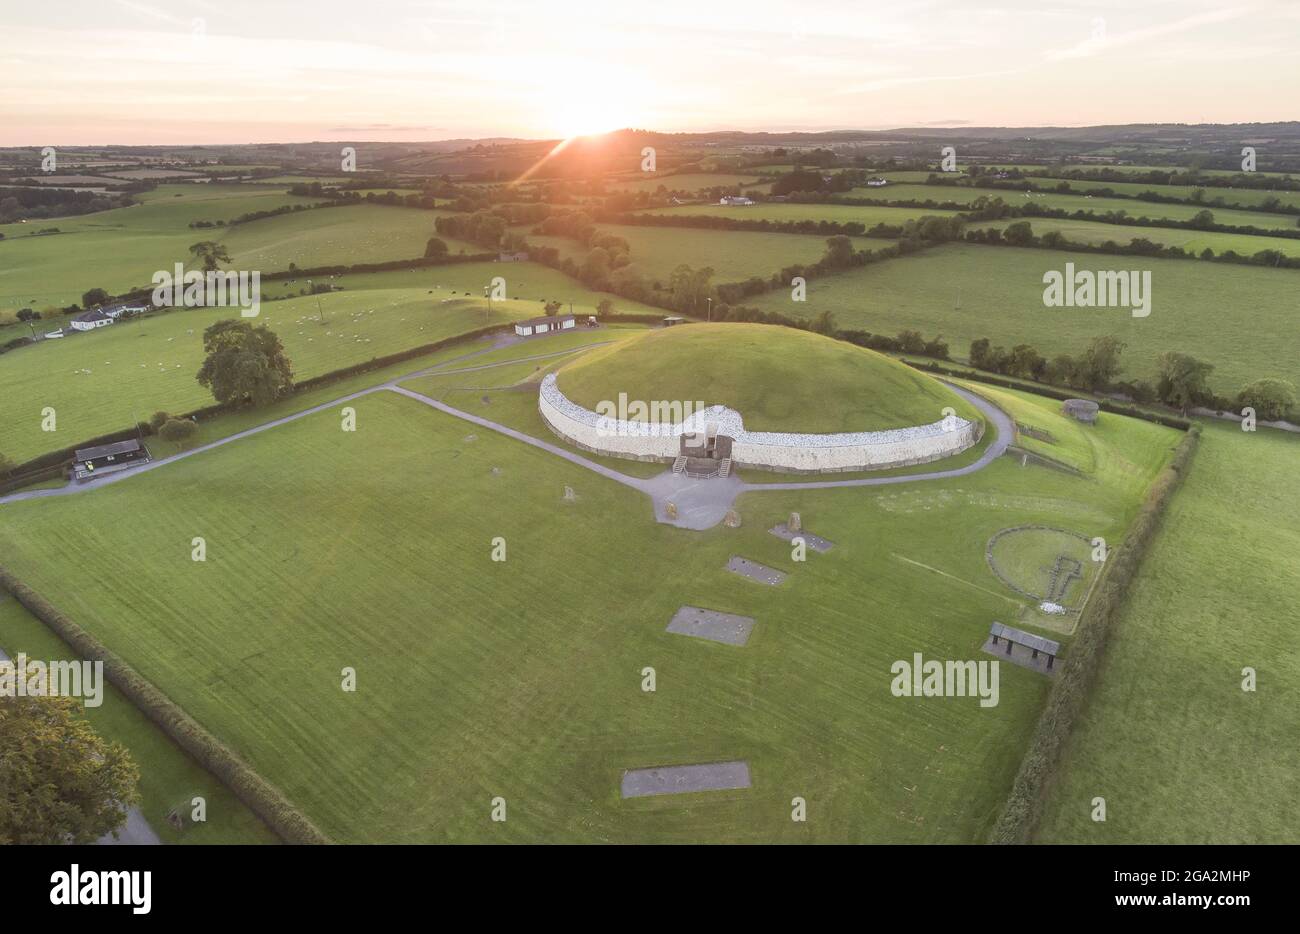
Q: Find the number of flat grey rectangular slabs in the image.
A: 4